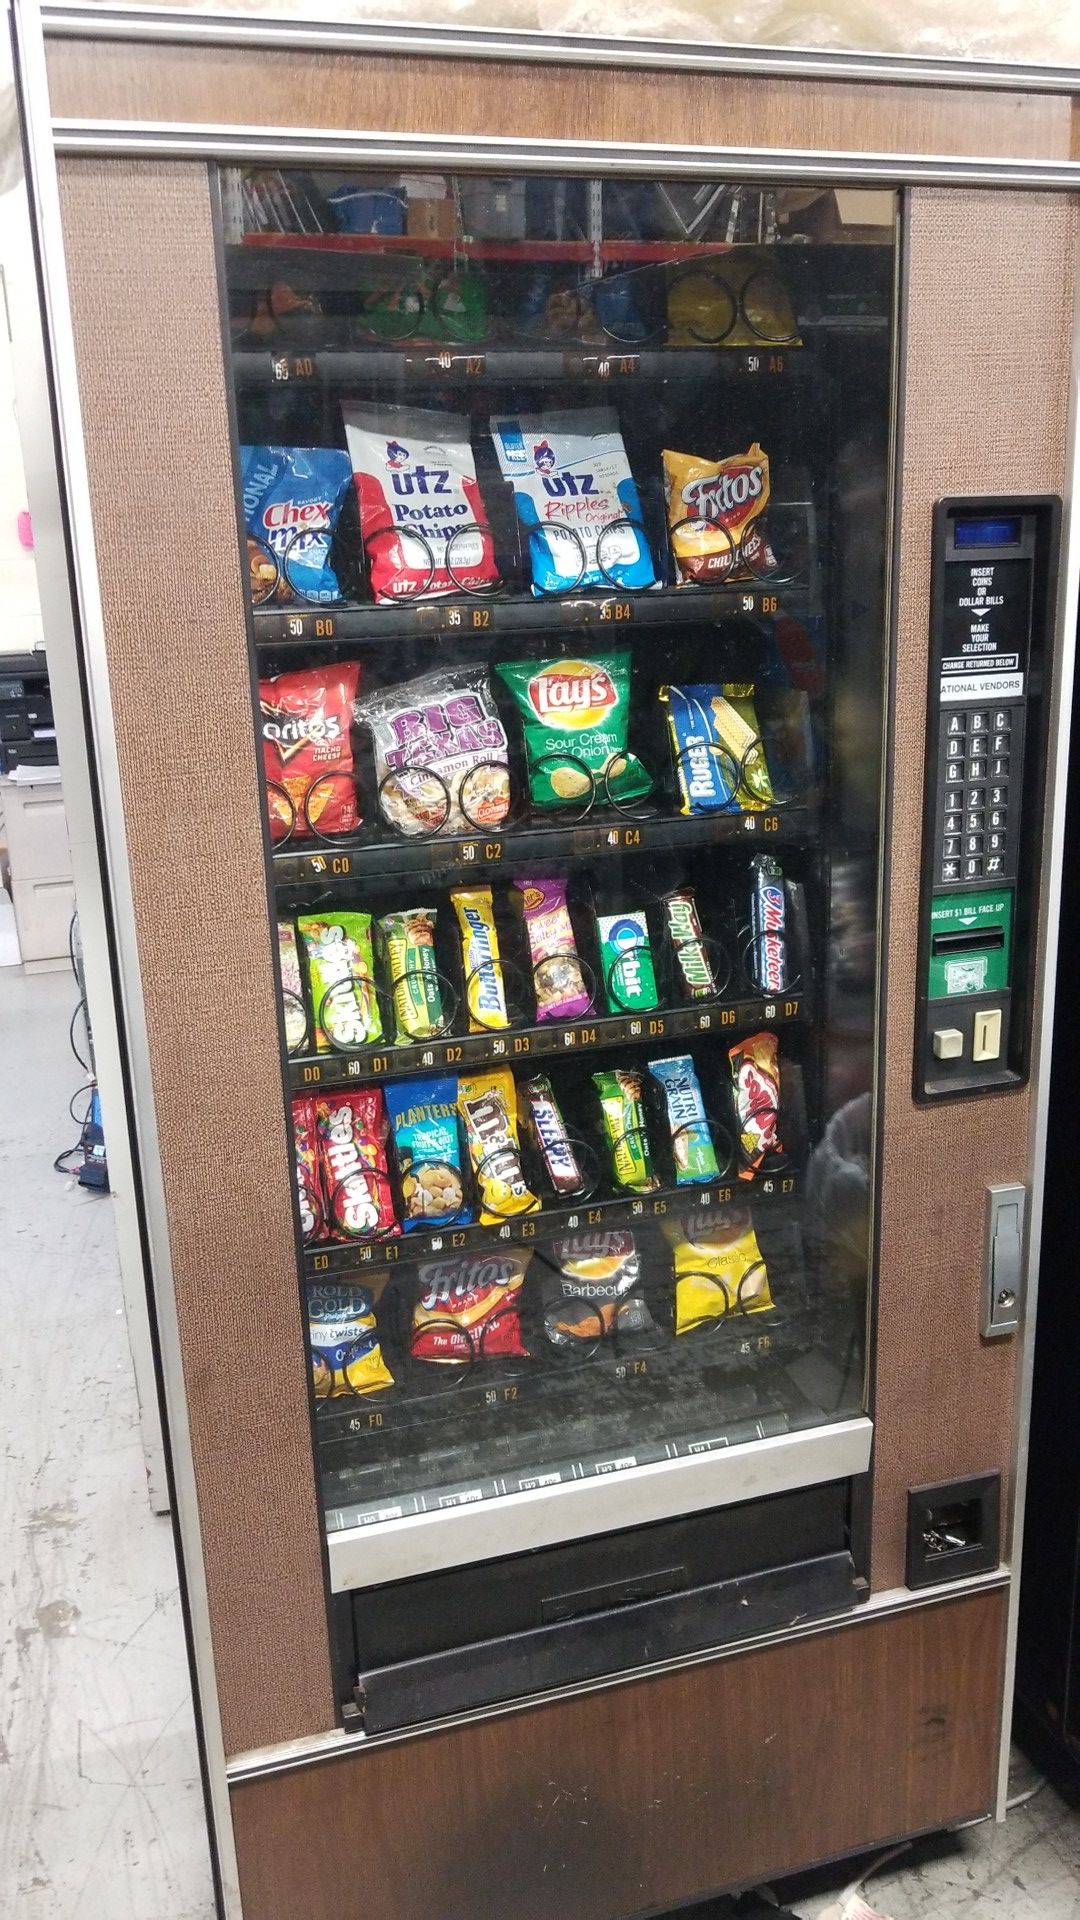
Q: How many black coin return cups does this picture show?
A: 1